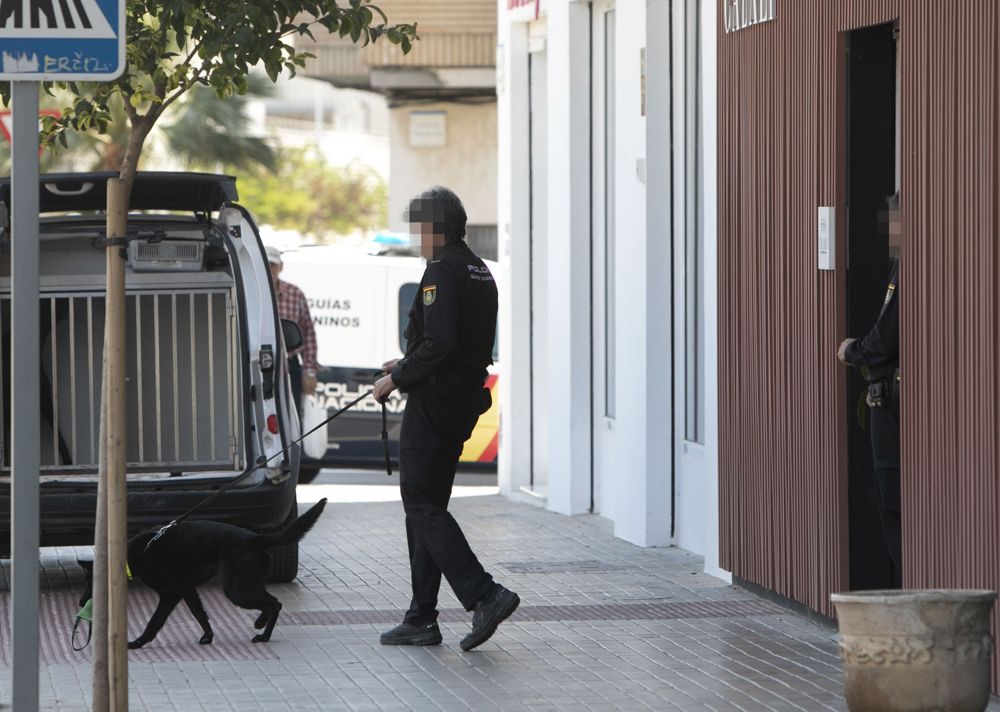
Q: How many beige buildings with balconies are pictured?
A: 1